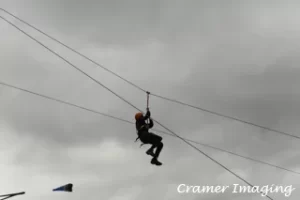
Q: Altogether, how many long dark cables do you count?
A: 3